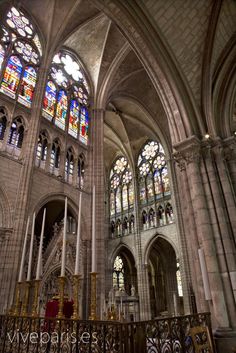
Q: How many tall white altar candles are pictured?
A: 6